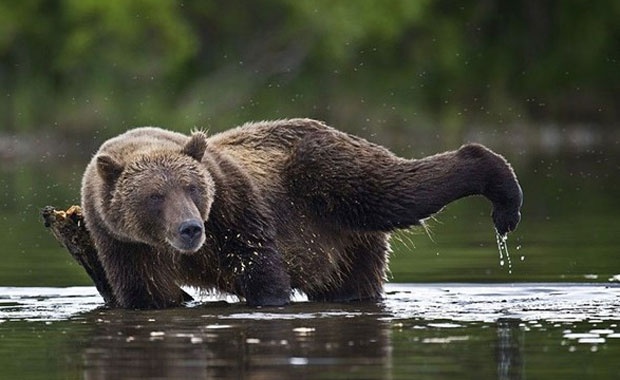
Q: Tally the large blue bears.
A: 0